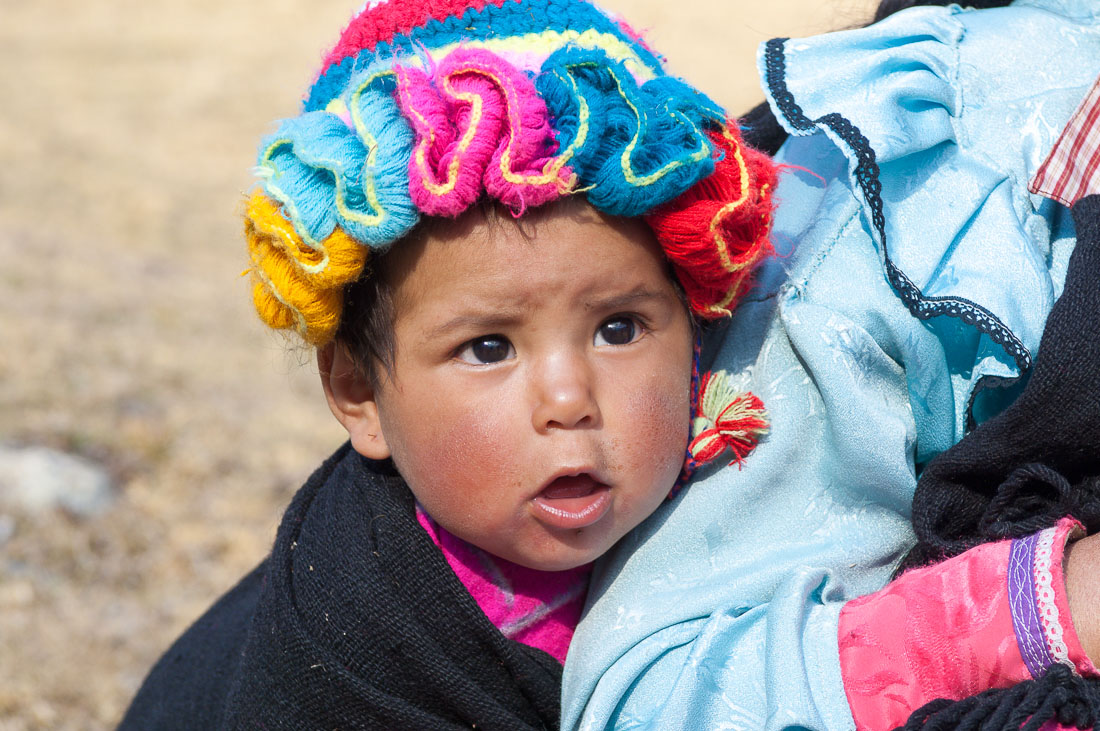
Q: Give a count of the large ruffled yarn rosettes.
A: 5